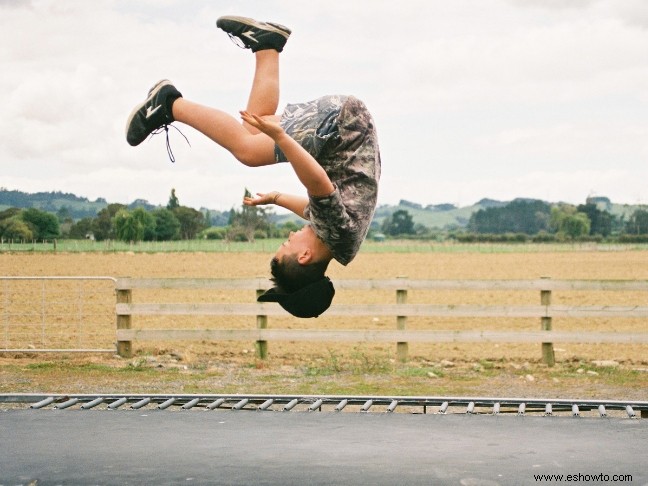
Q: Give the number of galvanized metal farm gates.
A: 1